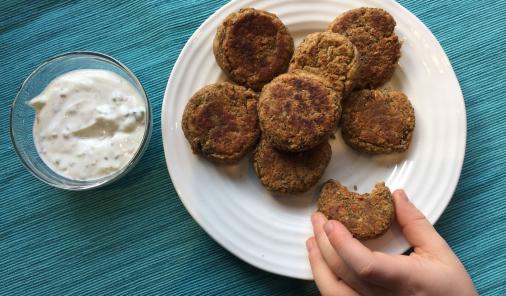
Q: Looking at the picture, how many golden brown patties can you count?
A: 8